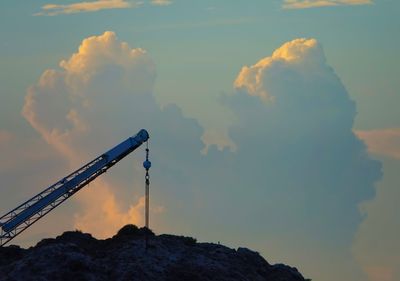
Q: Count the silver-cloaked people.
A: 0